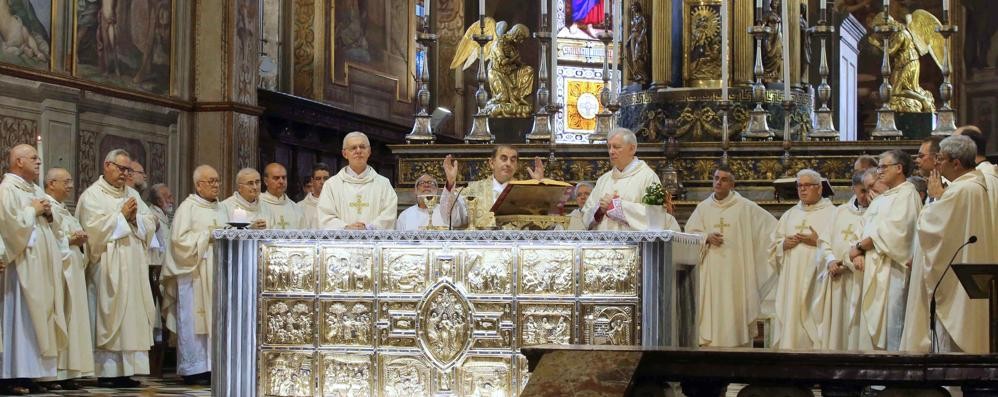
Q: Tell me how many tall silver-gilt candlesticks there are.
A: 8